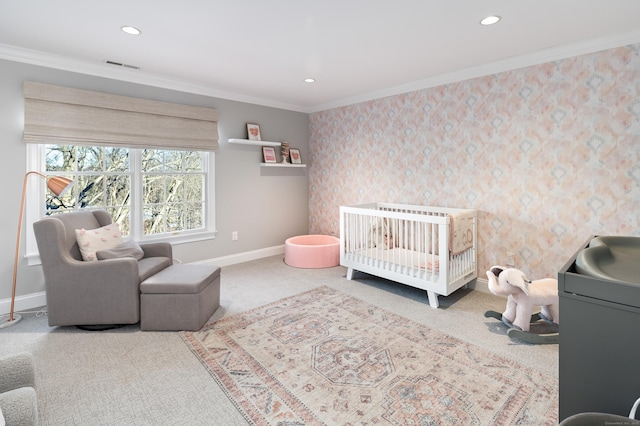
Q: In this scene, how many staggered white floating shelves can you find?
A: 2